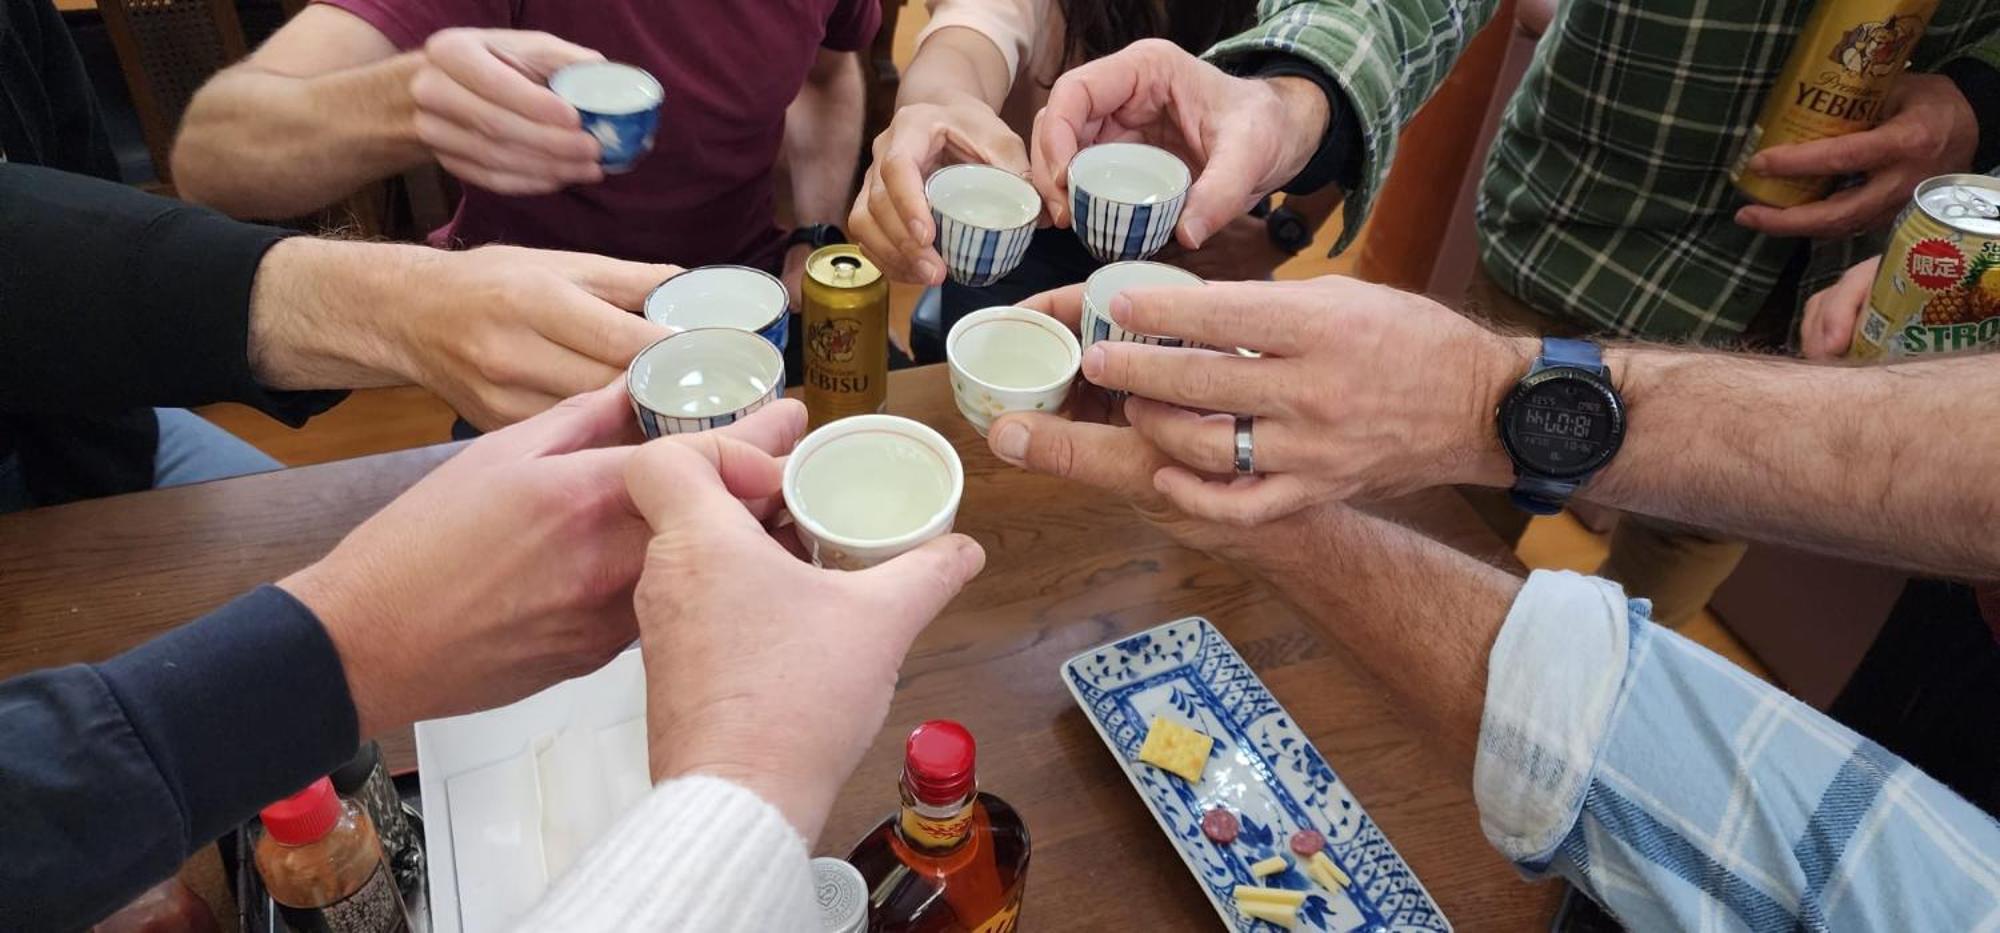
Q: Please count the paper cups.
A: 0